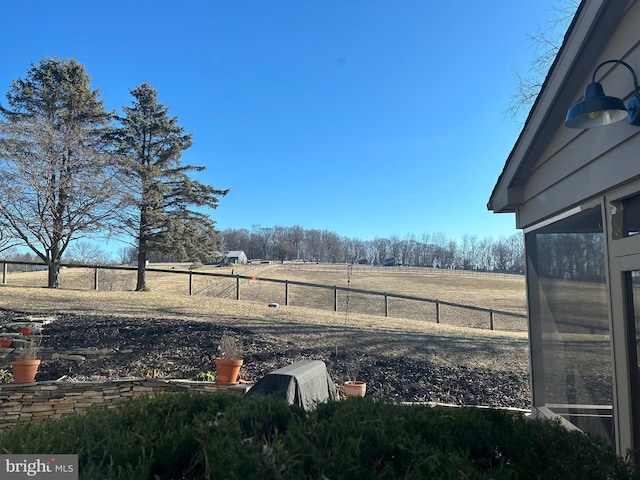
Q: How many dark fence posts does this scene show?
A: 9